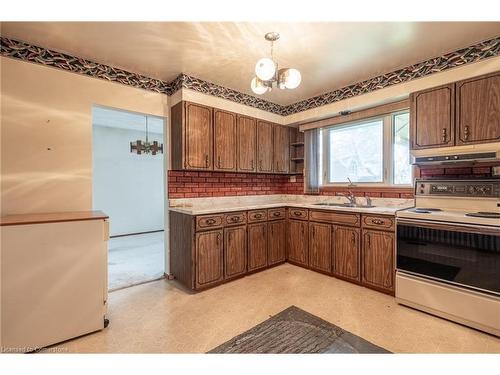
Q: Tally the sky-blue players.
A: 0